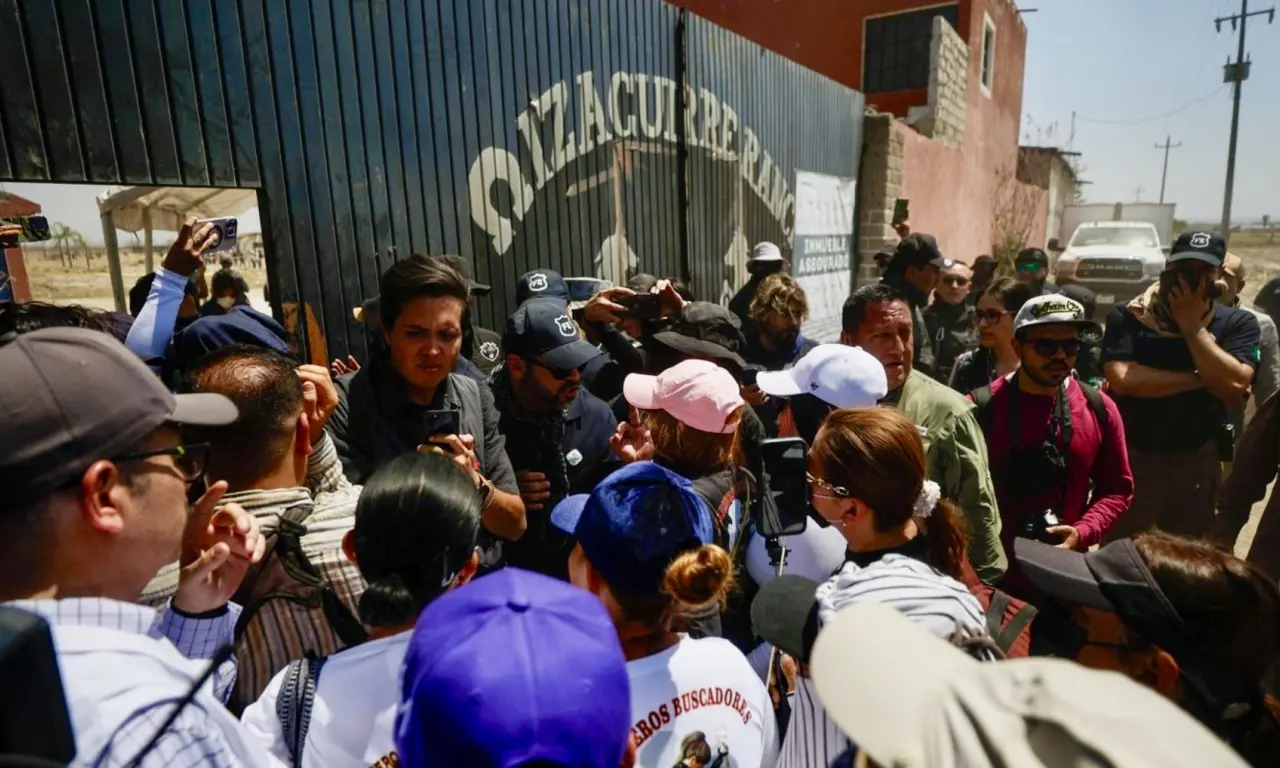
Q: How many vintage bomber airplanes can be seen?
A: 0